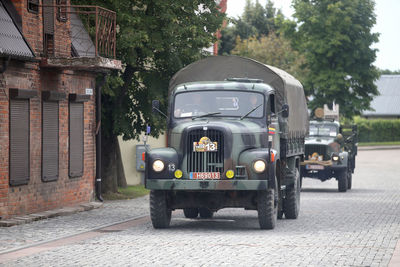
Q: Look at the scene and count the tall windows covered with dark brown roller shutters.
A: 3